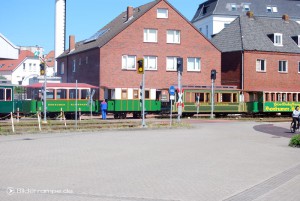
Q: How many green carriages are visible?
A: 5